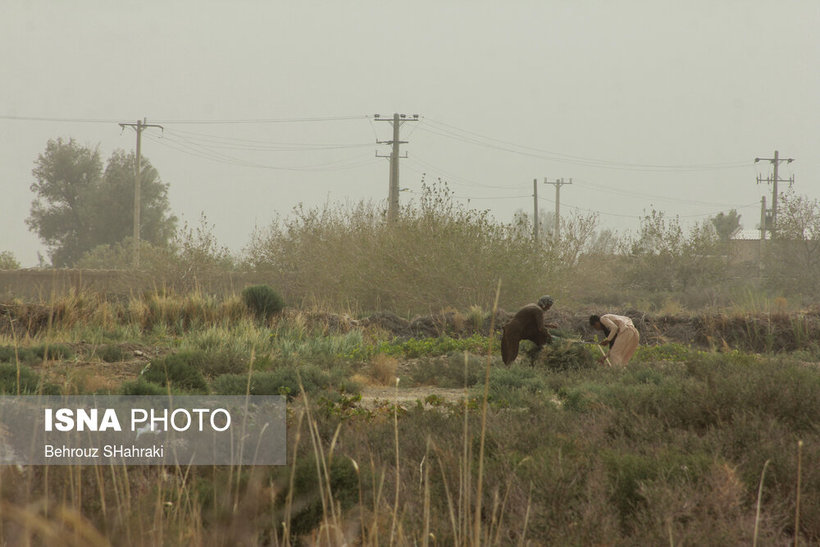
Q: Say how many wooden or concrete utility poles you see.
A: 6